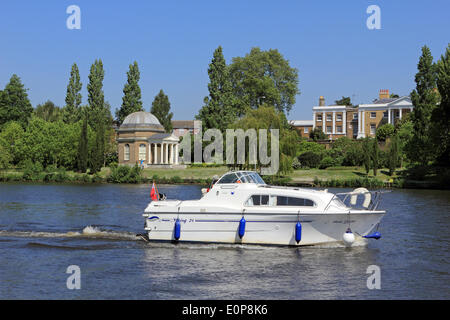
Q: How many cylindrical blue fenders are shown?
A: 3